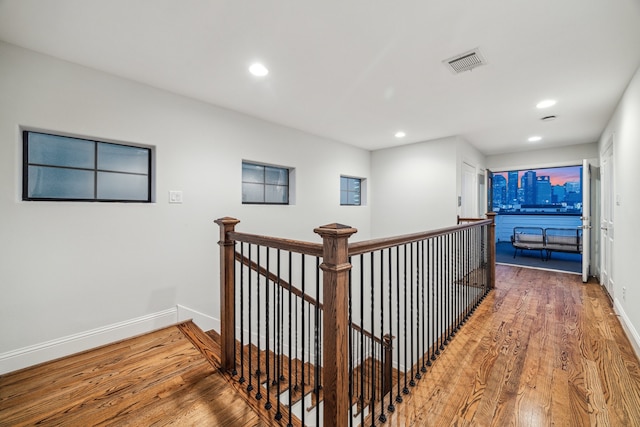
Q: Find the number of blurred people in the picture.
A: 0